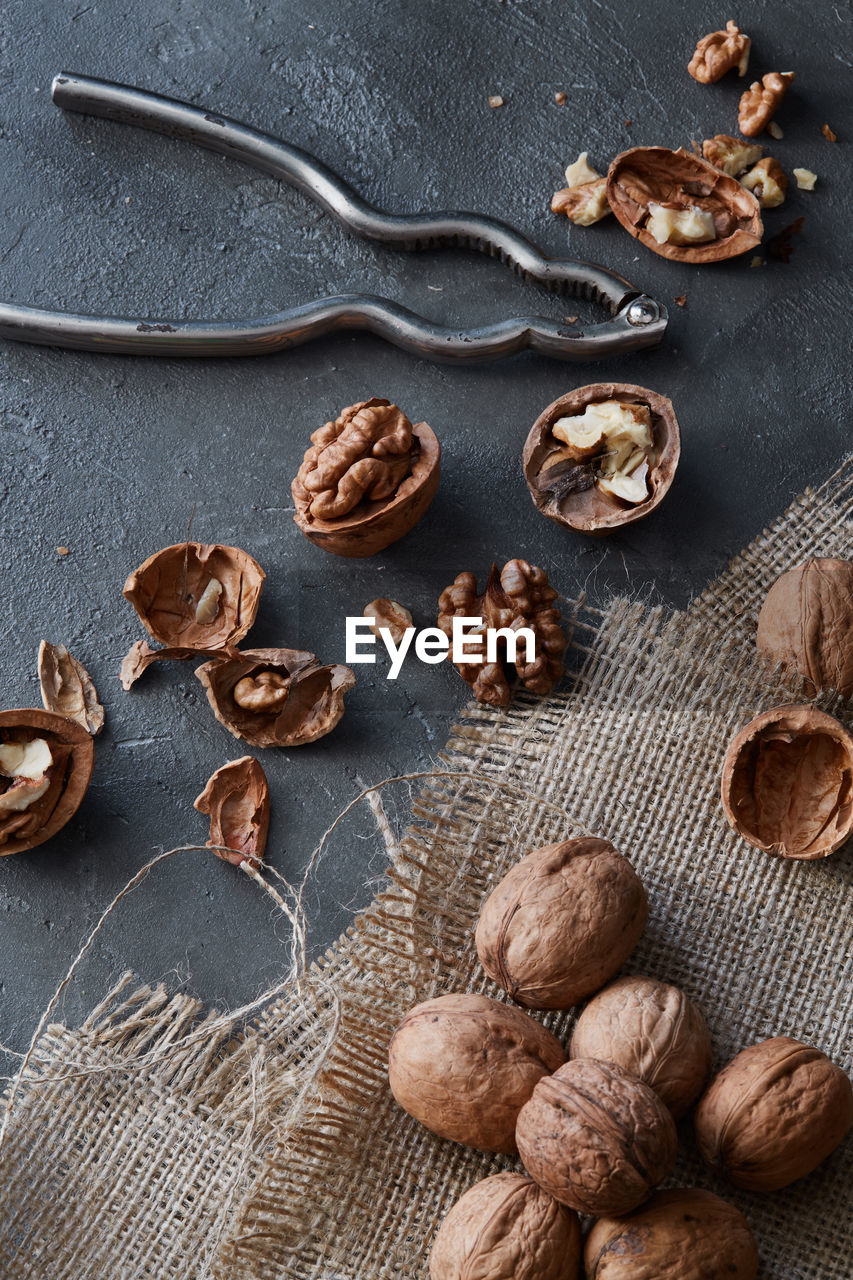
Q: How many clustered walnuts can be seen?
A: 7